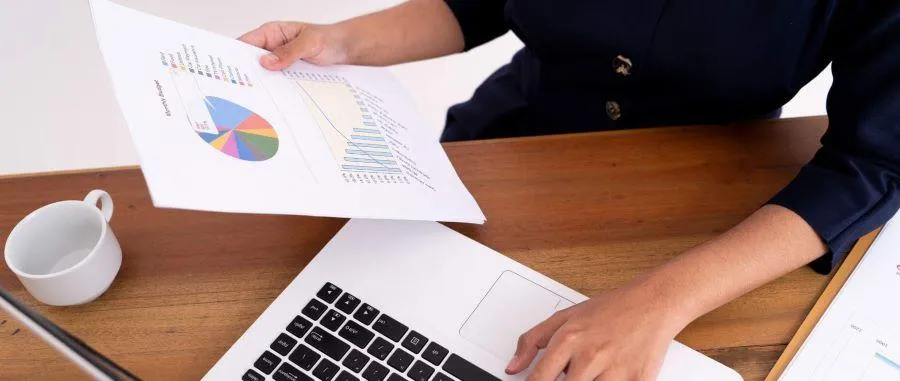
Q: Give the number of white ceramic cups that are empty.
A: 1